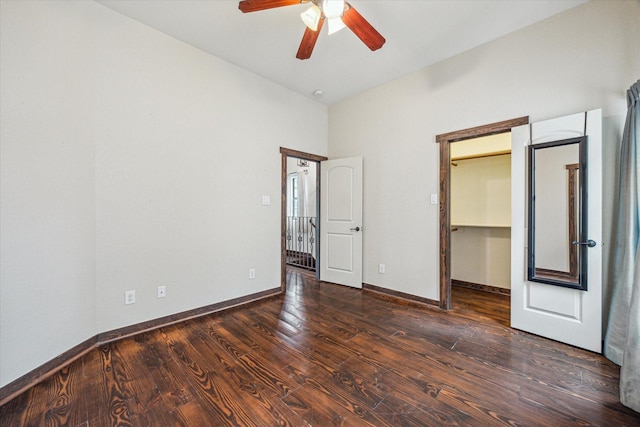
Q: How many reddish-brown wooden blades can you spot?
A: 3